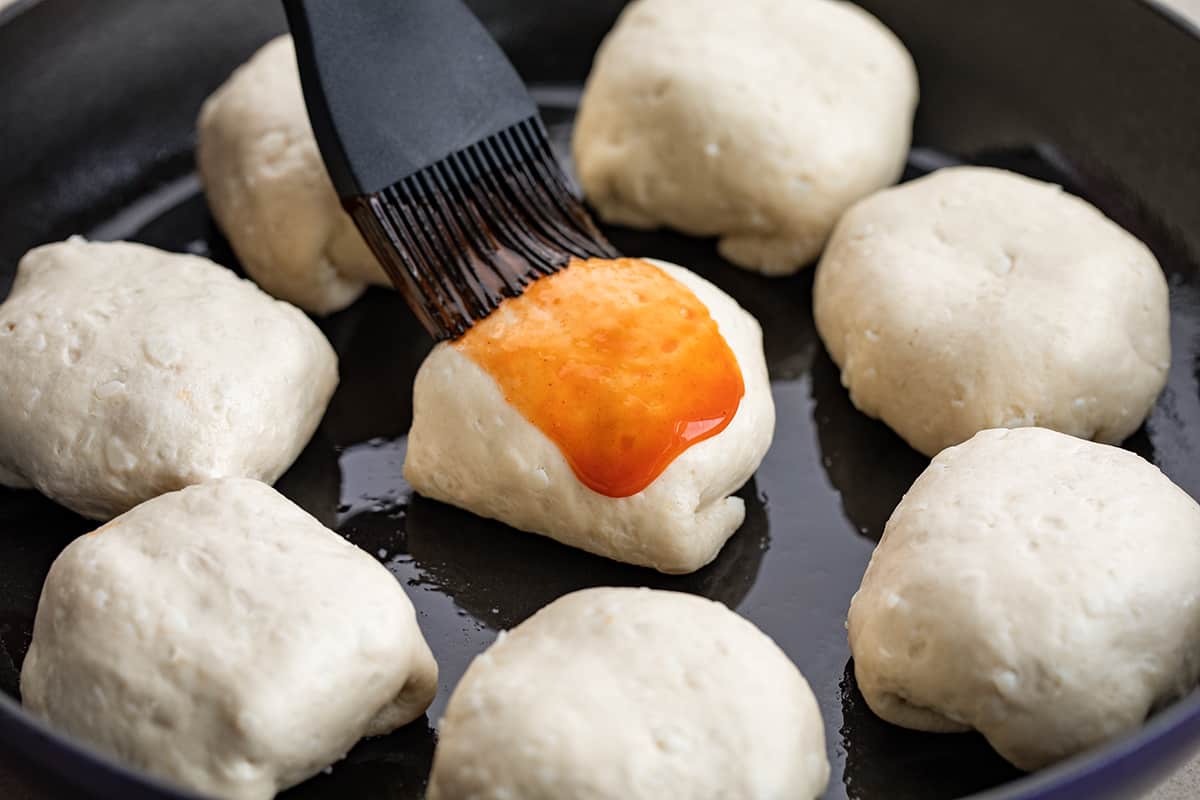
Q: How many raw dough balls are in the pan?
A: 8